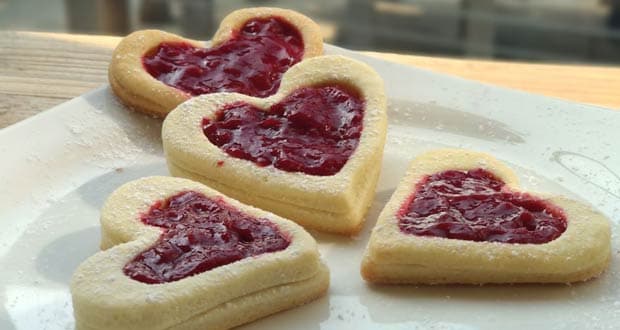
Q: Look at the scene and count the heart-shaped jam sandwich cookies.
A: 4